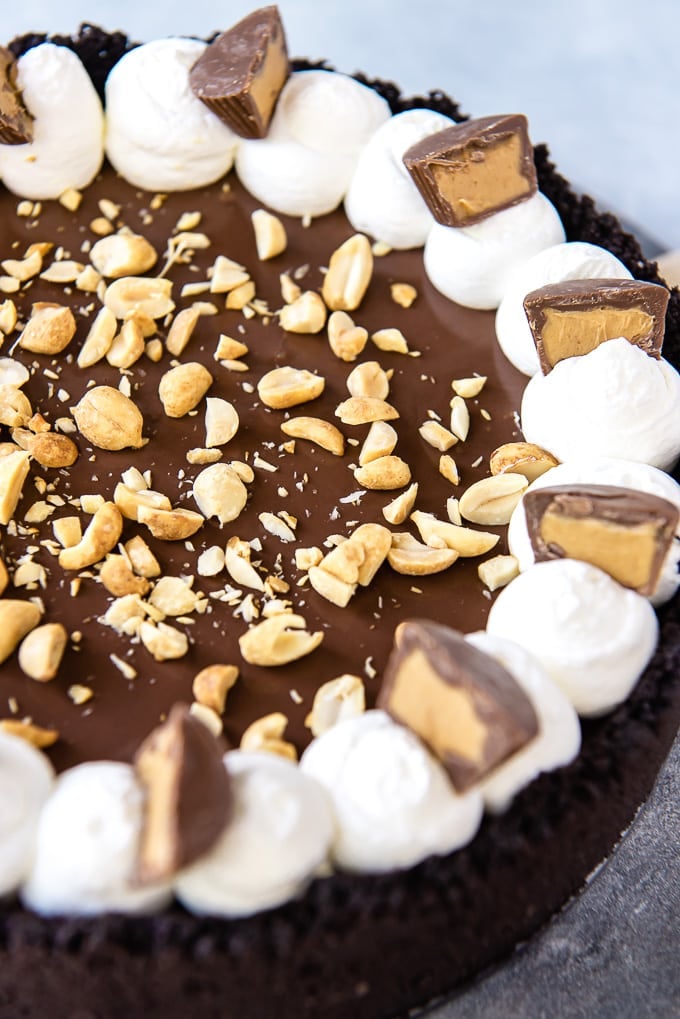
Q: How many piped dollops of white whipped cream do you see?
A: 14